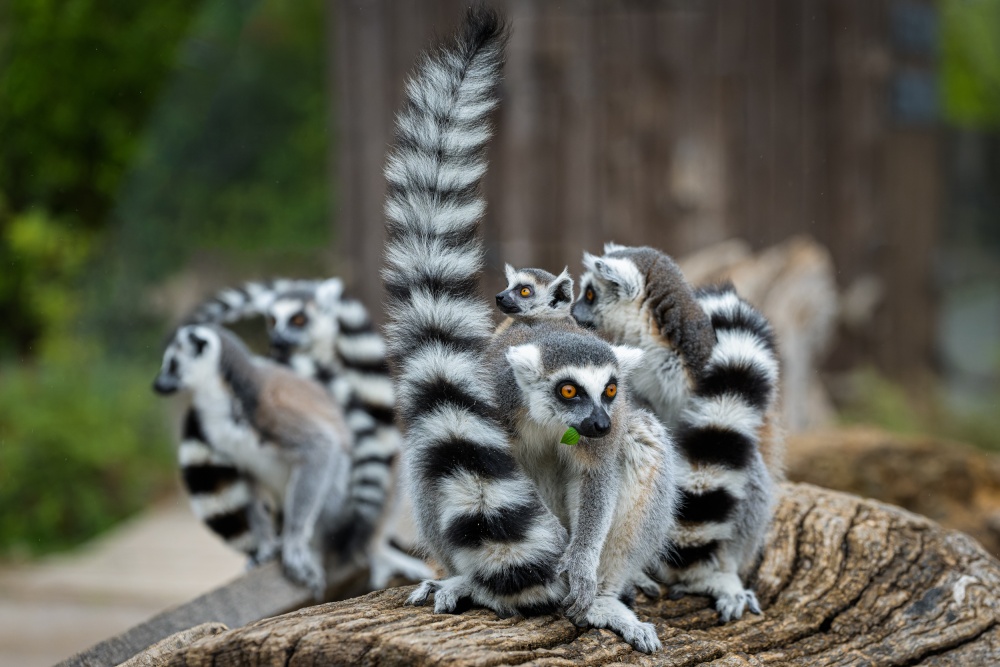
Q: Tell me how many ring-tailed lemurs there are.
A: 5